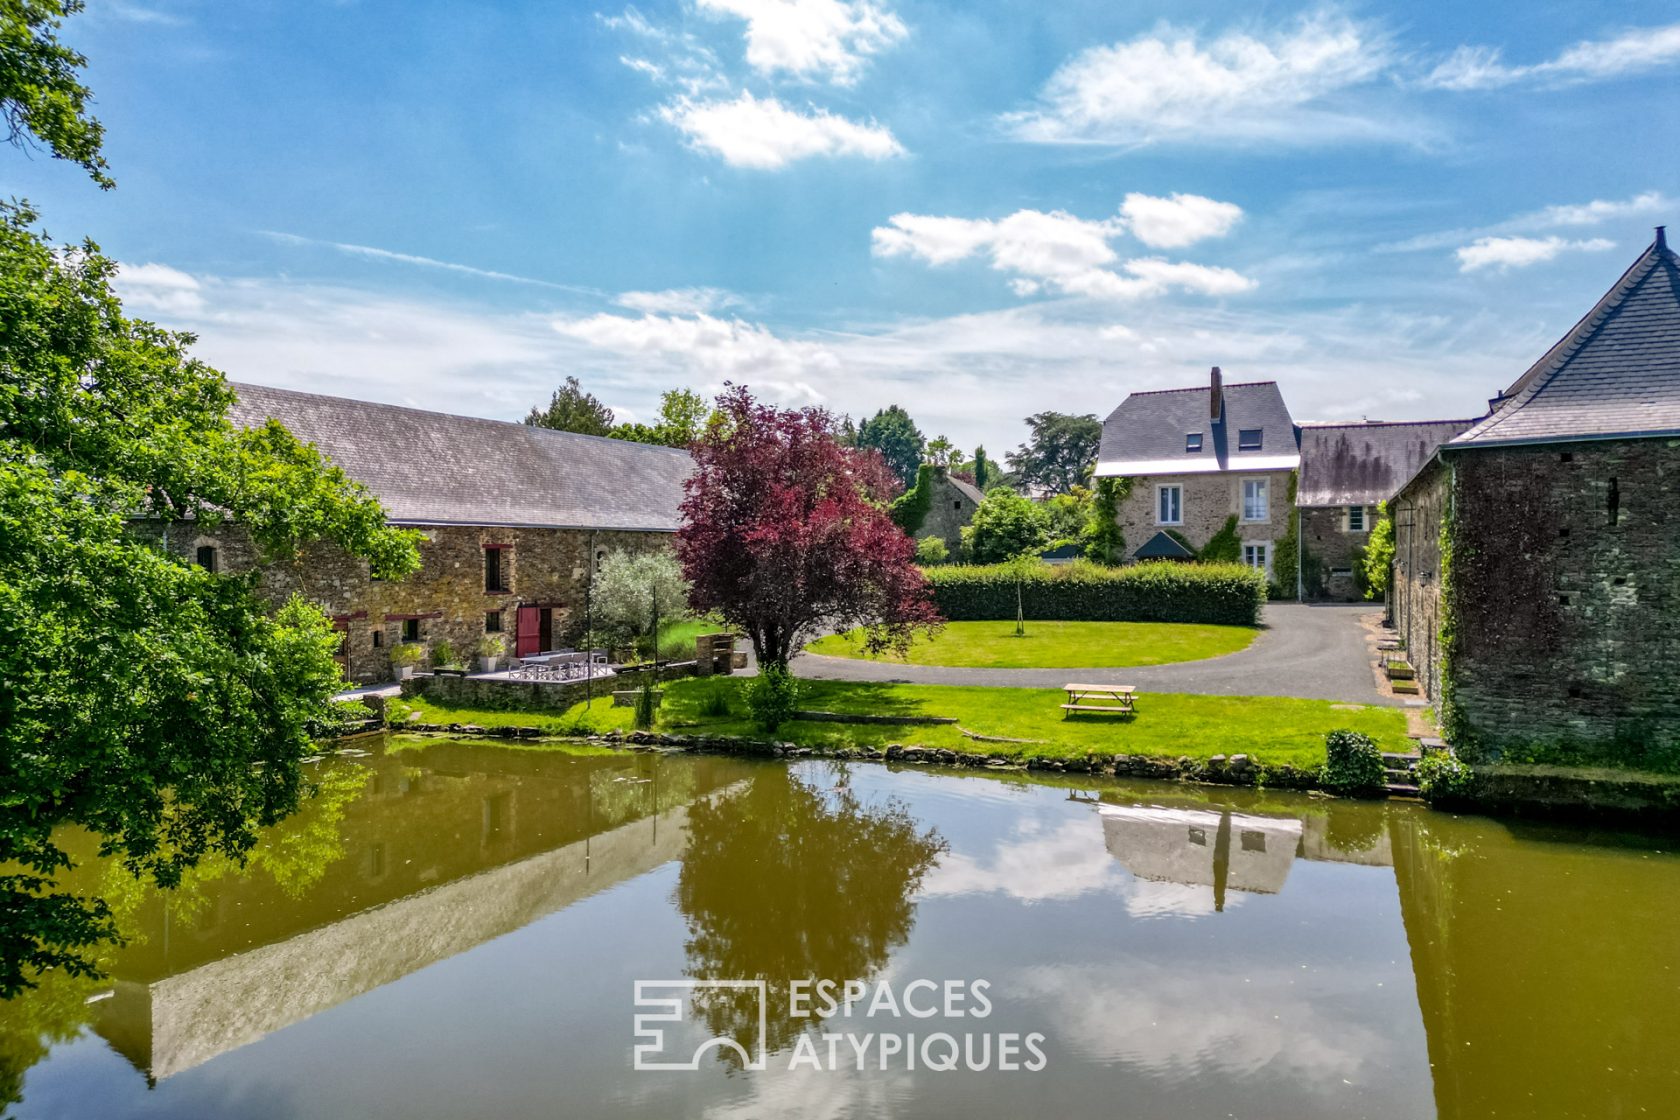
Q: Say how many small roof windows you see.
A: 2